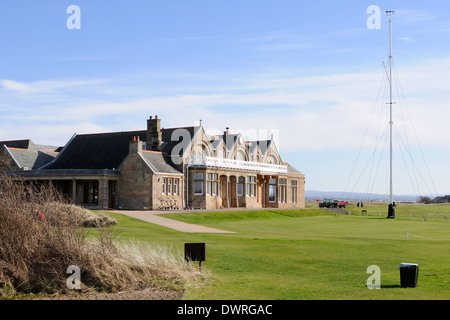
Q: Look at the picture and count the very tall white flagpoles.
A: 1